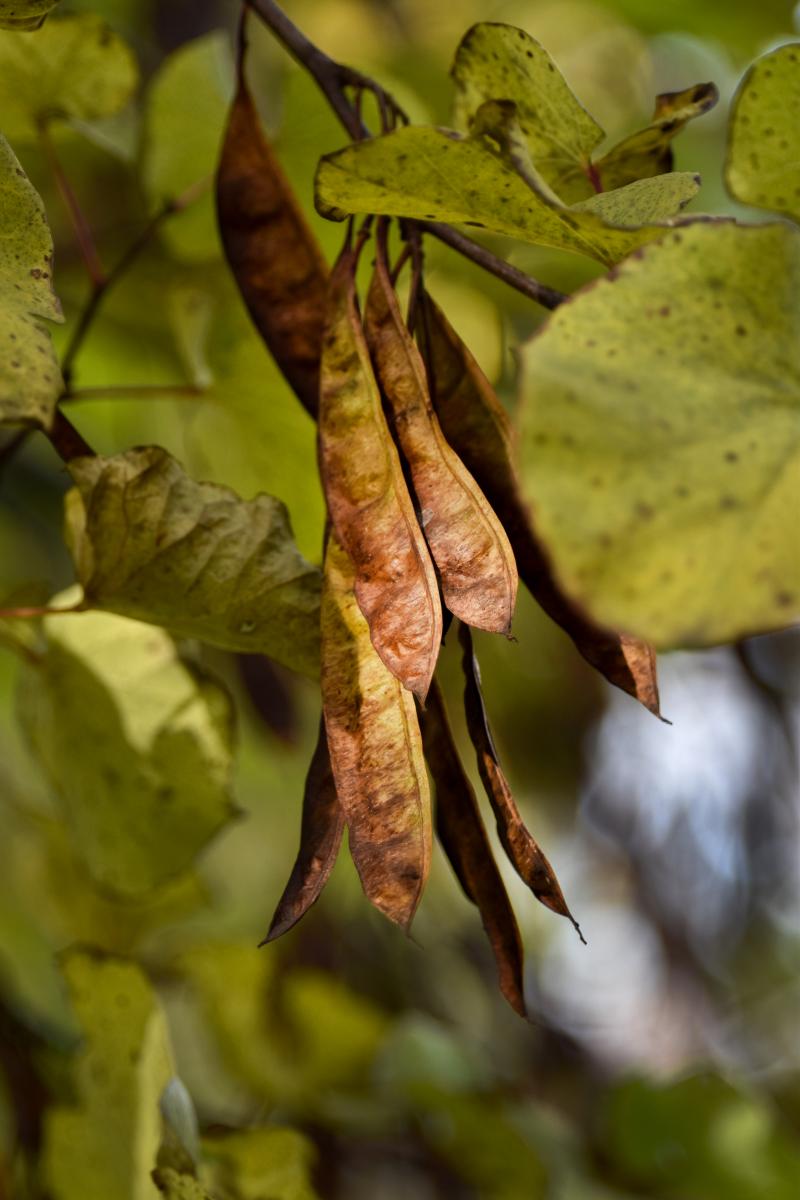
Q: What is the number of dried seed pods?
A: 8